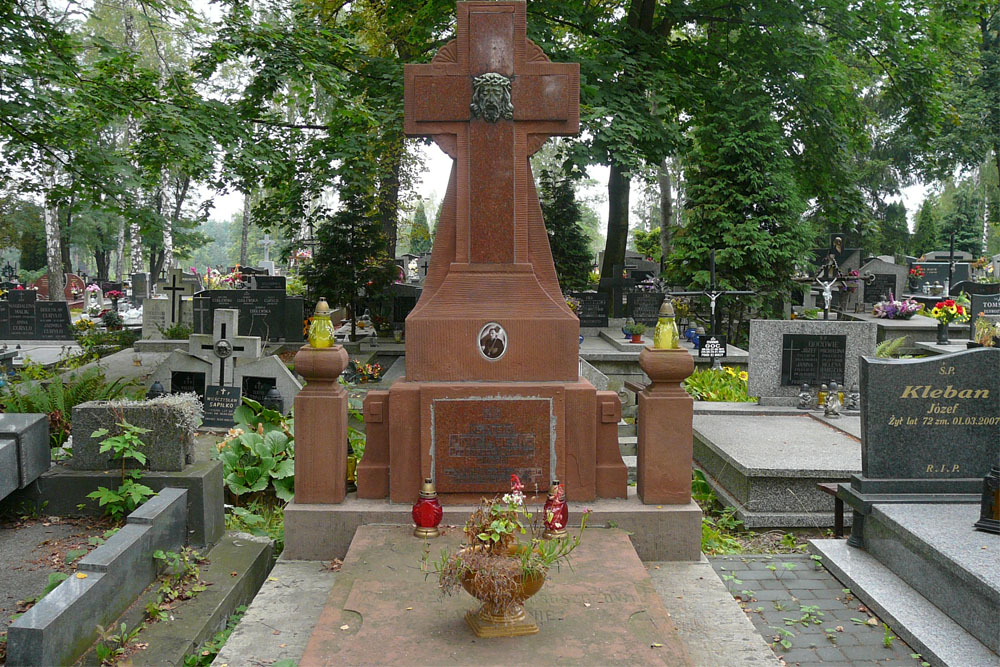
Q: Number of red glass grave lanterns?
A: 2